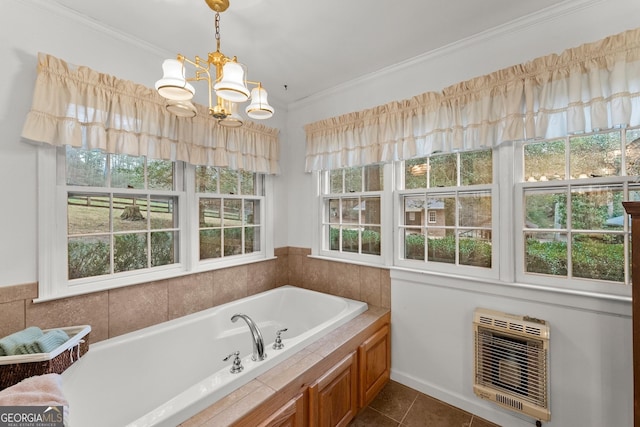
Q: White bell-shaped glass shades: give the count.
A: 5